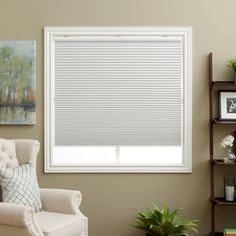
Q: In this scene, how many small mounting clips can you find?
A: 3